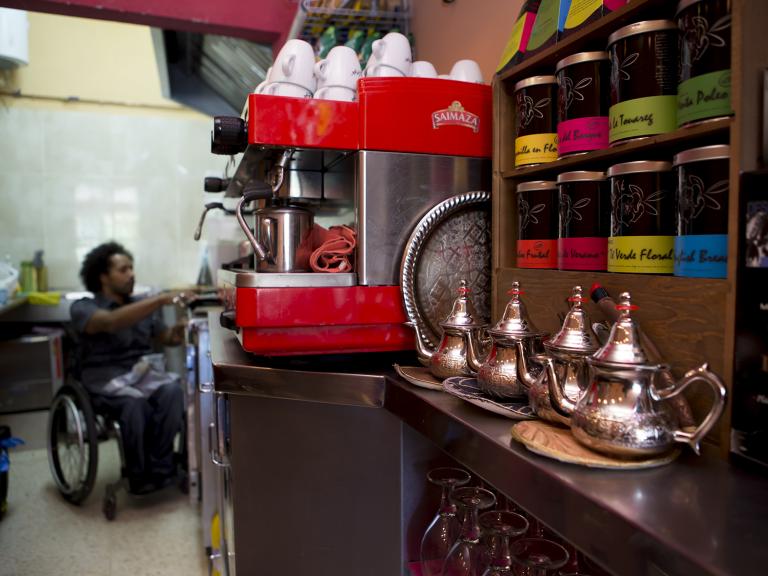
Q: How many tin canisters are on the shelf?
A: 8